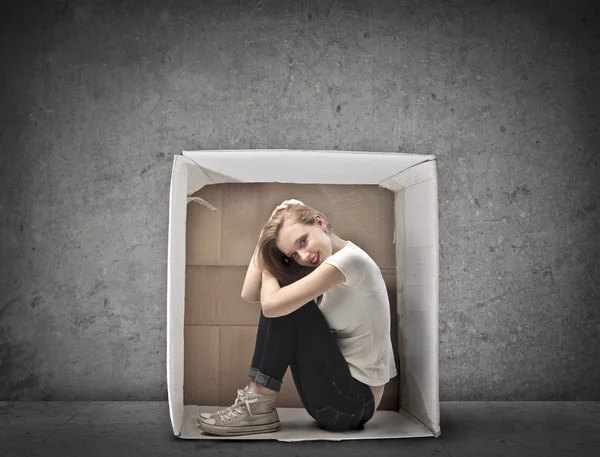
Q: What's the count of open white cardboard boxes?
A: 1